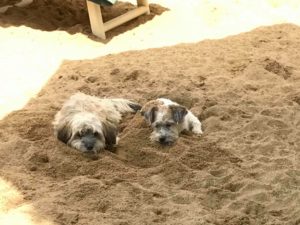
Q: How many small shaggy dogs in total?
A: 2